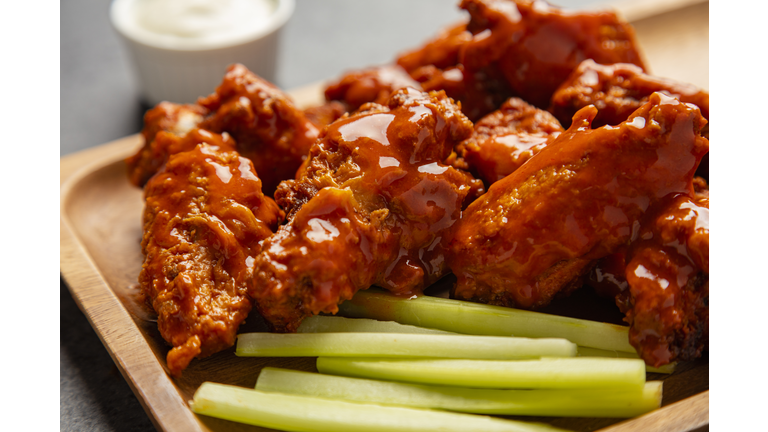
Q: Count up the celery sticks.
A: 6